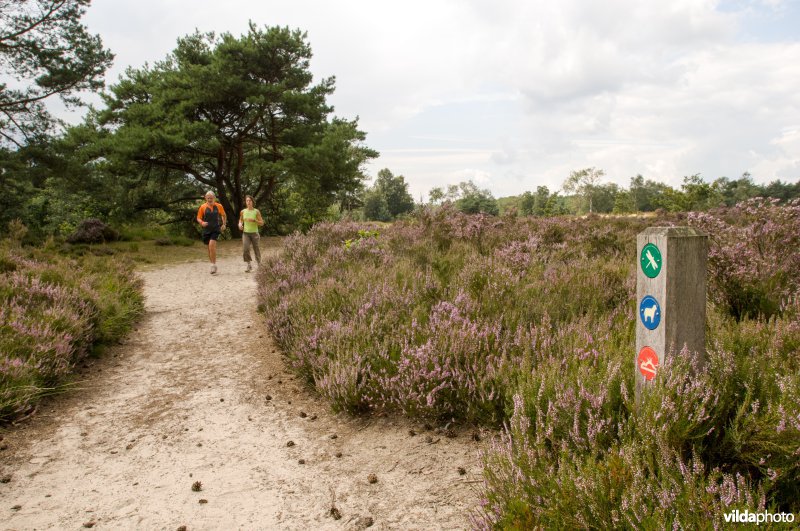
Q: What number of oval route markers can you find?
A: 3